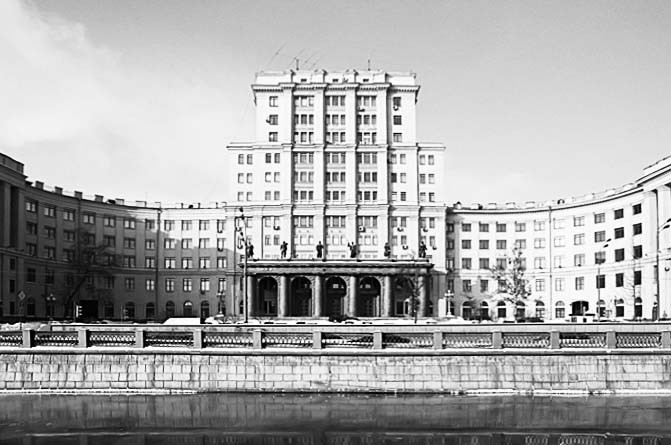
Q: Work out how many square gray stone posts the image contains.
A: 12